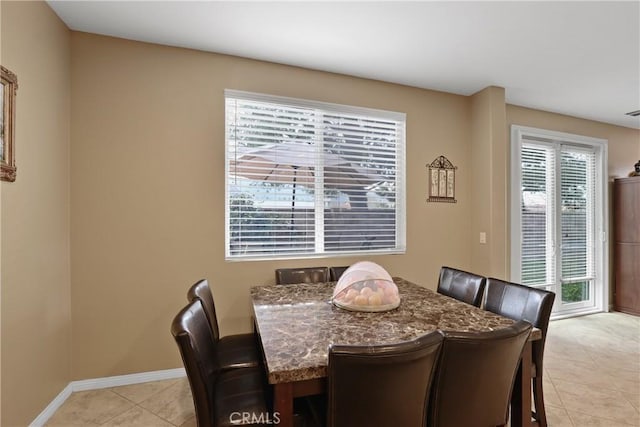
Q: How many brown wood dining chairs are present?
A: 8